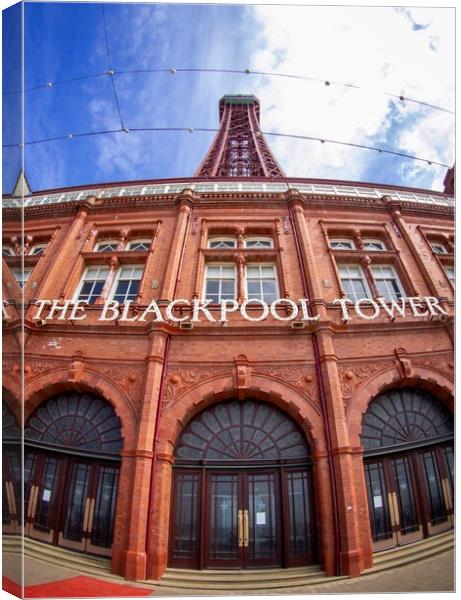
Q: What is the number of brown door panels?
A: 12